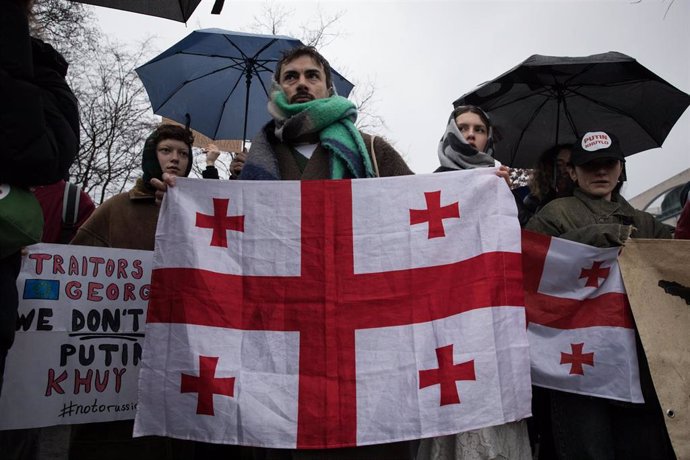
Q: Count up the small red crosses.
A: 6